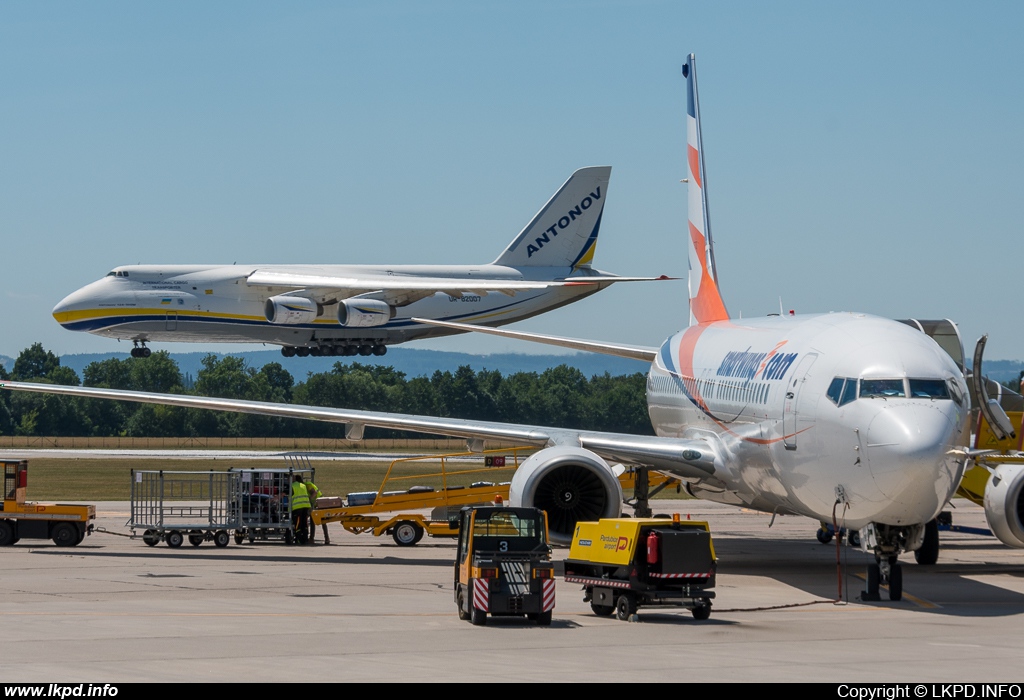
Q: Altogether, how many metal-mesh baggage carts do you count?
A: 2